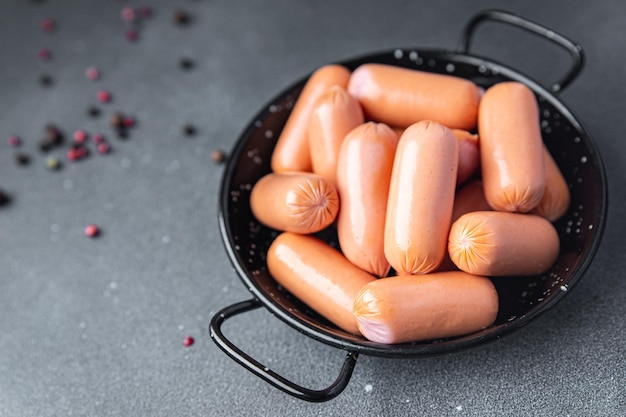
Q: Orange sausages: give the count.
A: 13